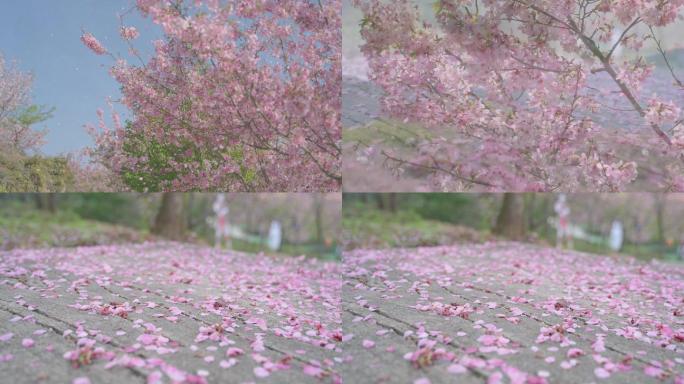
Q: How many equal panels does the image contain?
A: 4